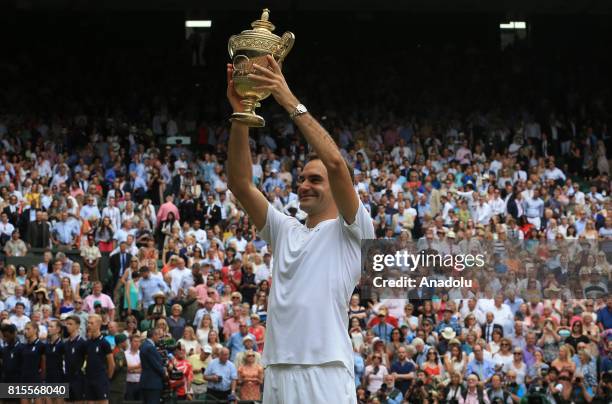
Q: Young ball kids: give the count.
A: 5